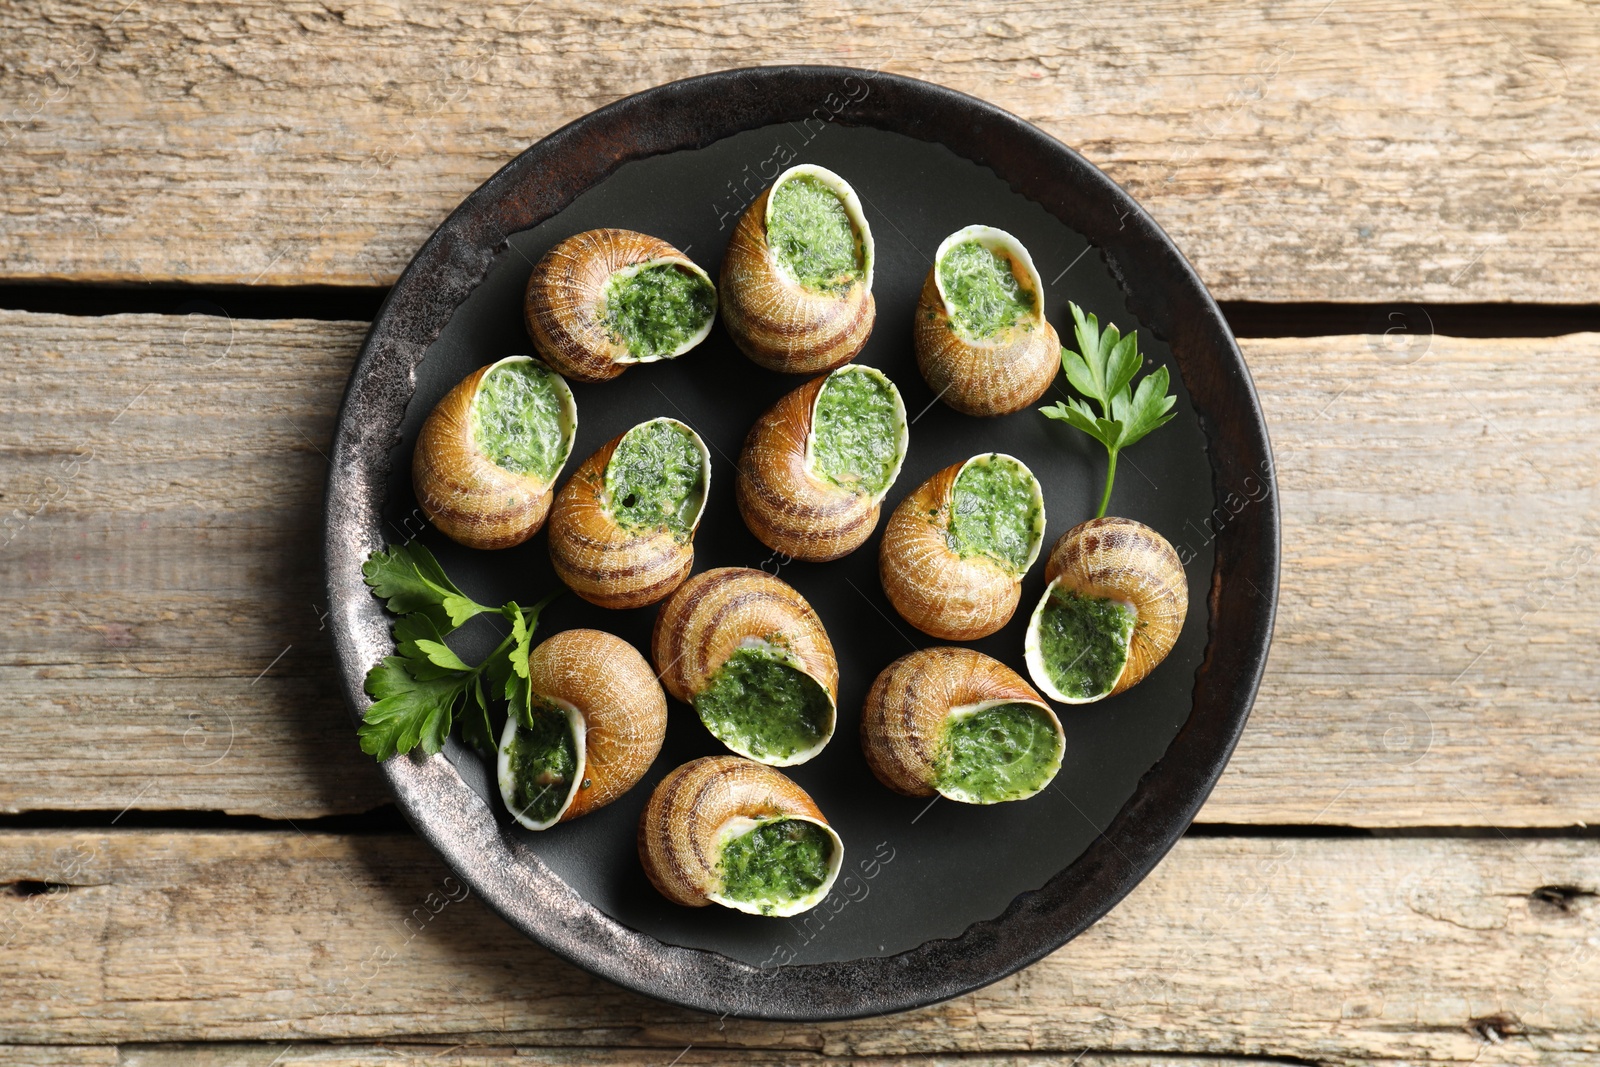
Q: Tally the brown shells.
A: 12